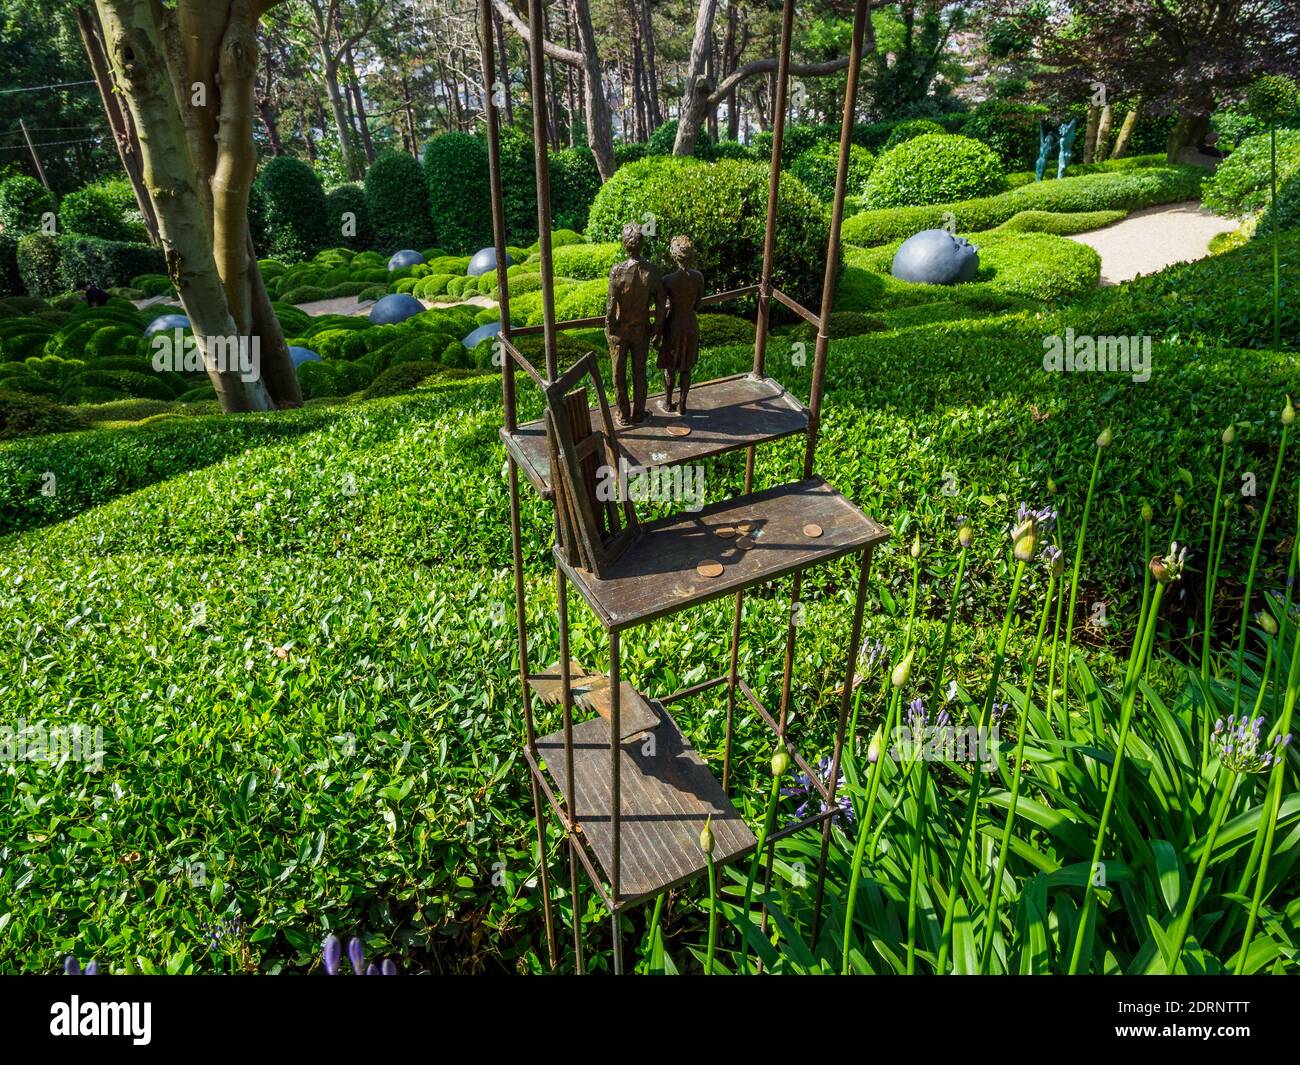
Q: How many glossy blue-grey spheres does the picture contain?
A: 7